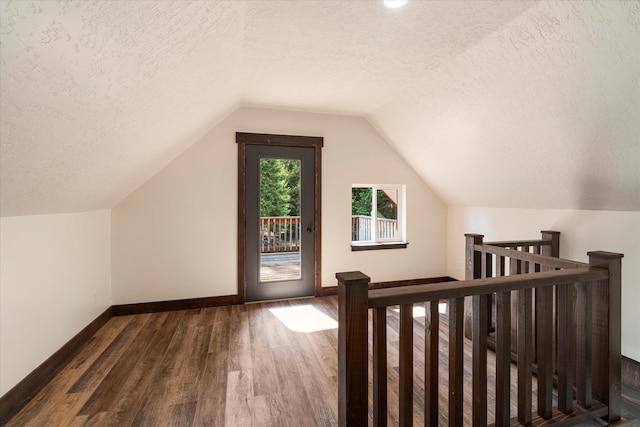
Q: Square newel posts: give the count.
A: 4